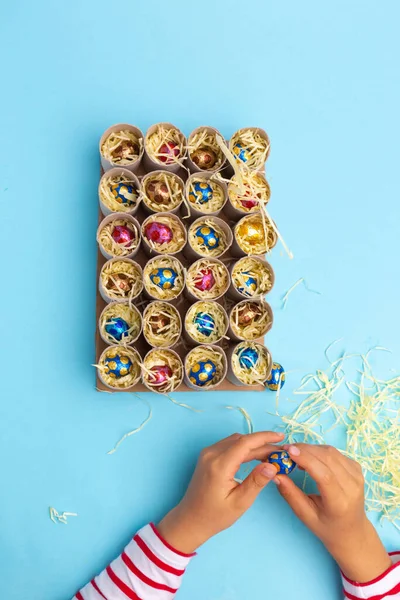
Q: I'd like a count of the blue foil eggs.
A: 13